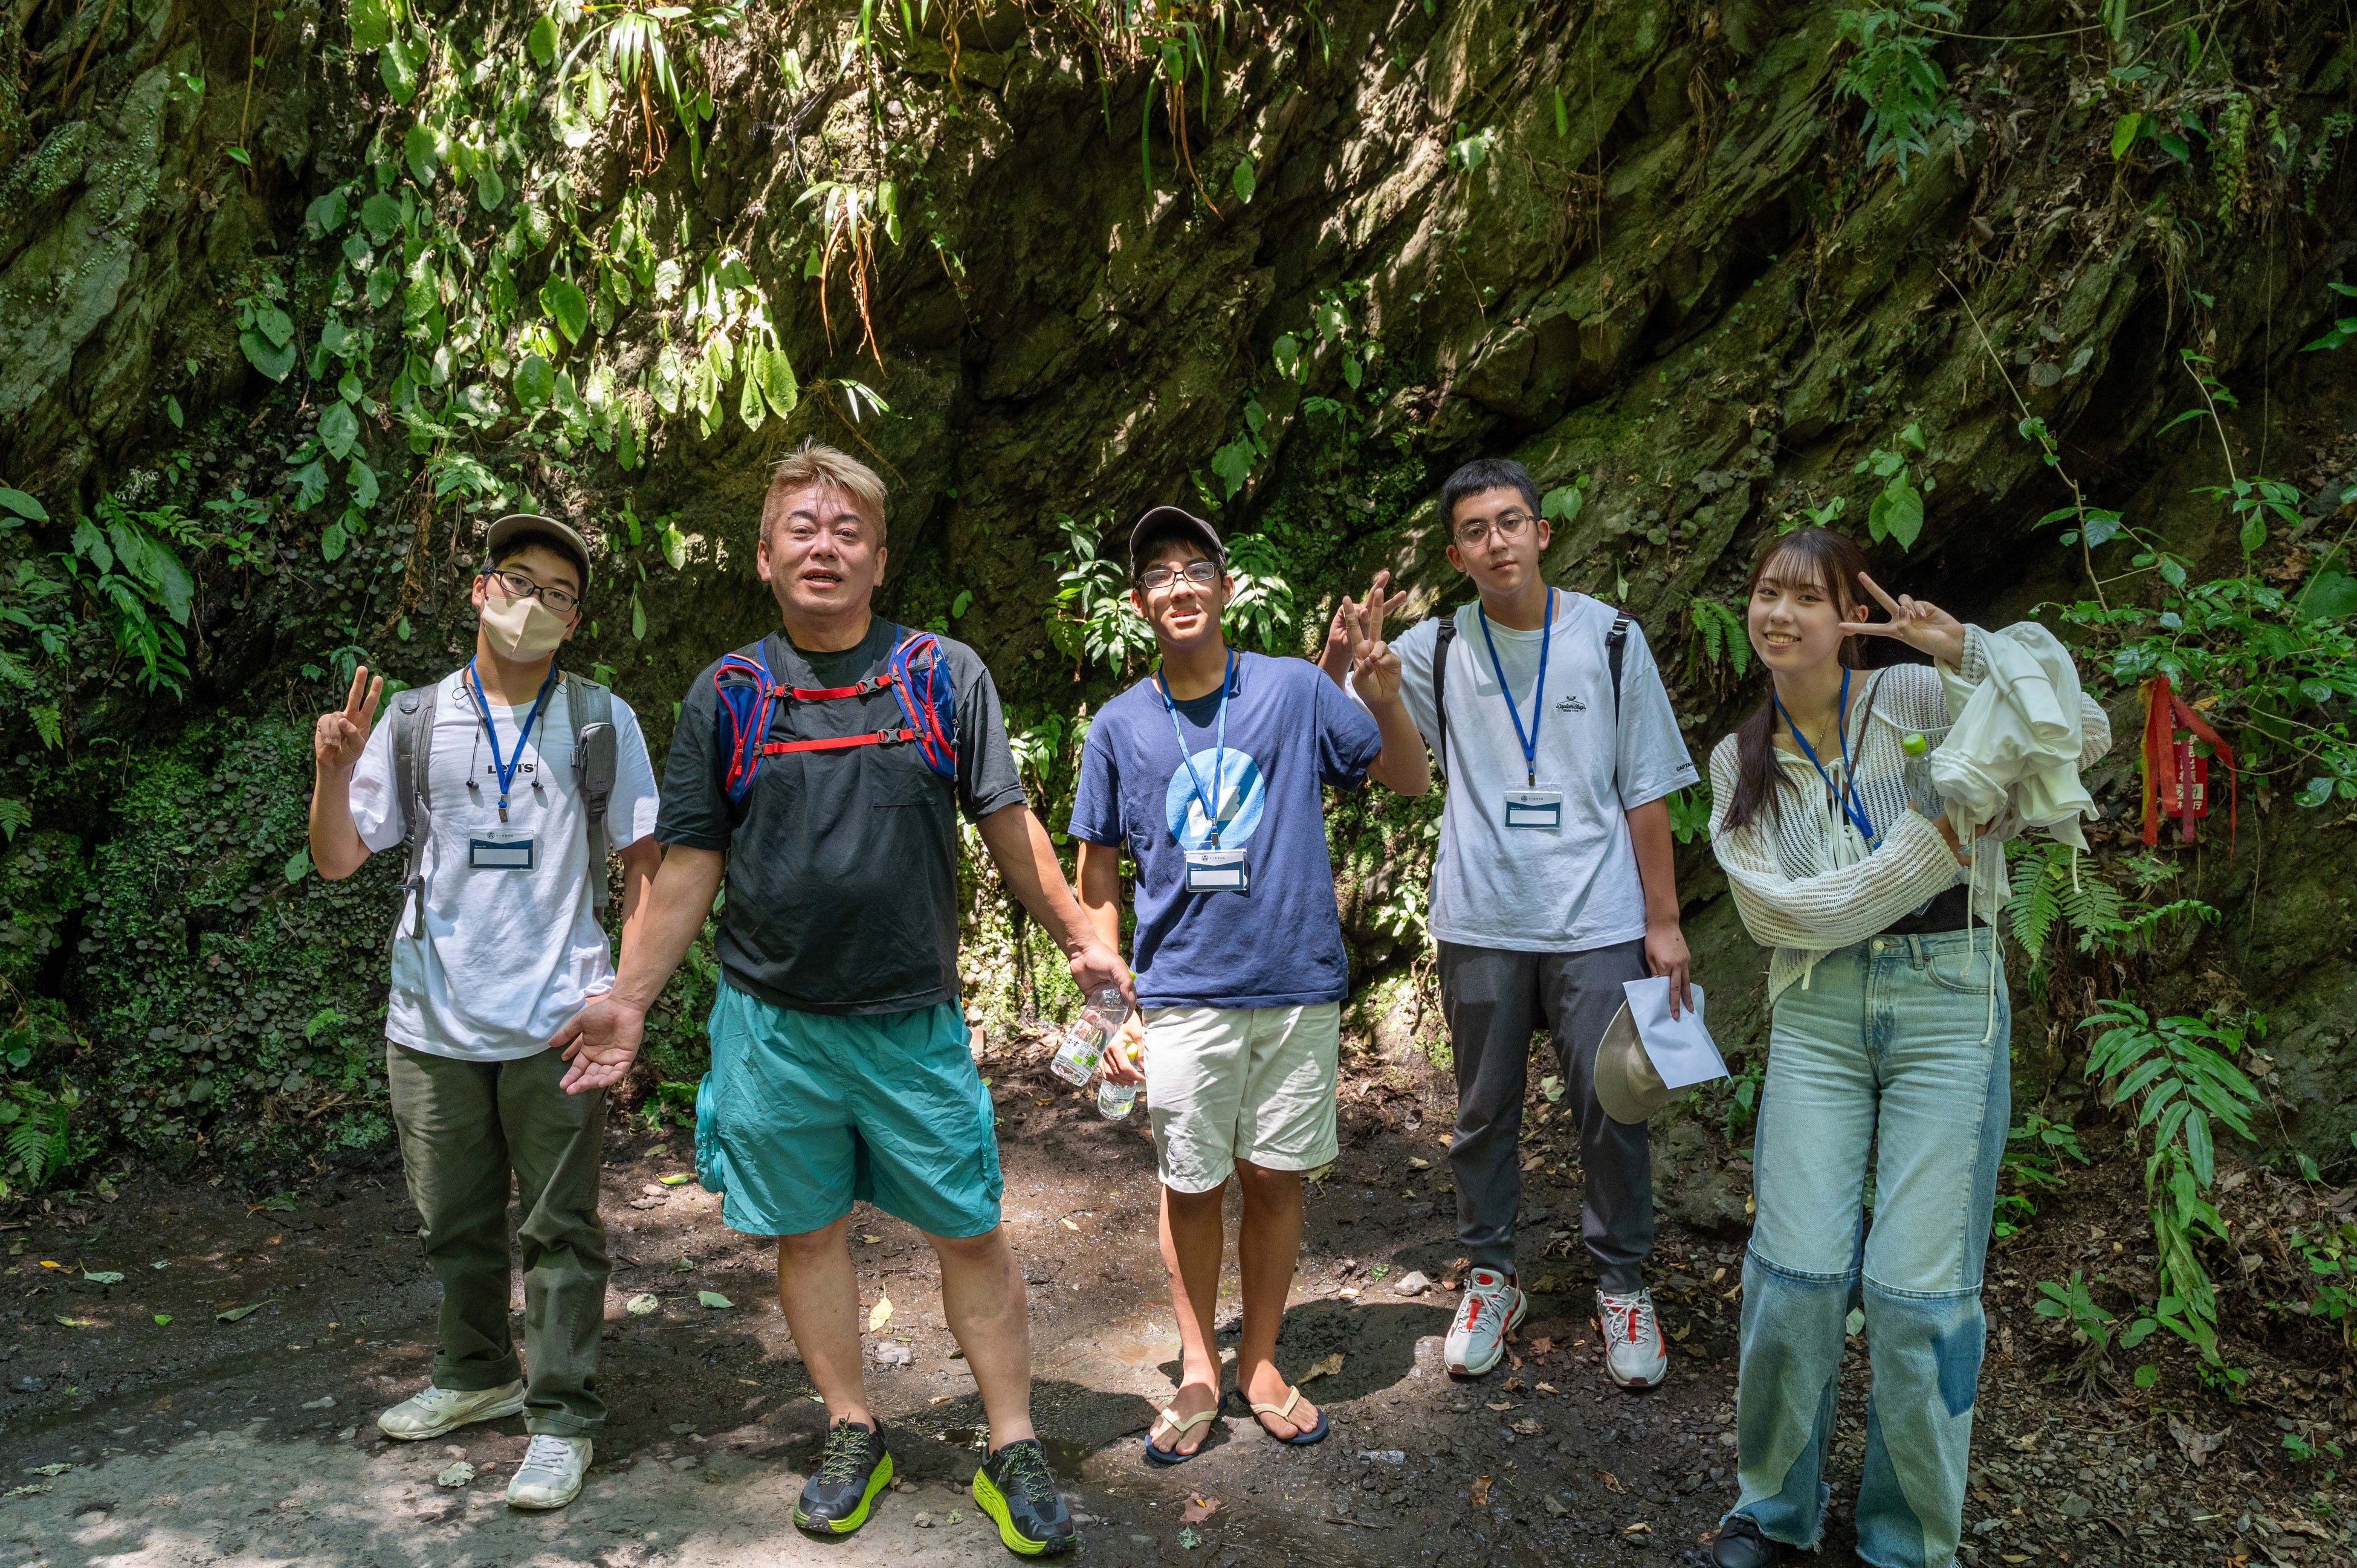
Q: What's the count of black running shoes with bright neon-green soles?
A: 2